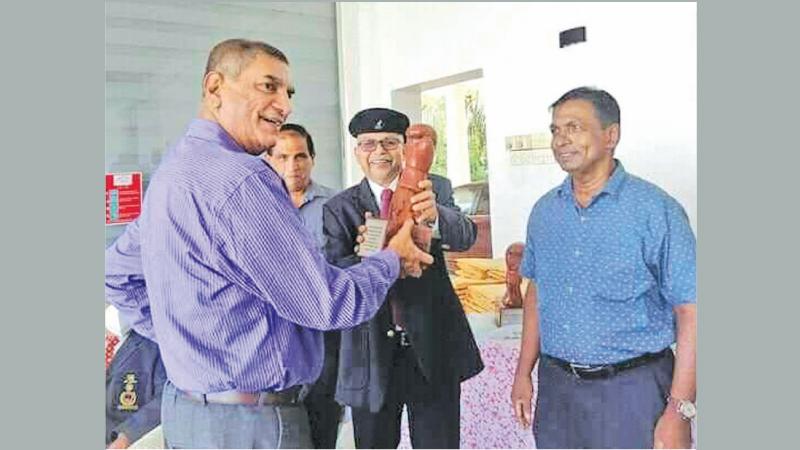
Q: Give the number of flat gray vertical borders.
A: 2